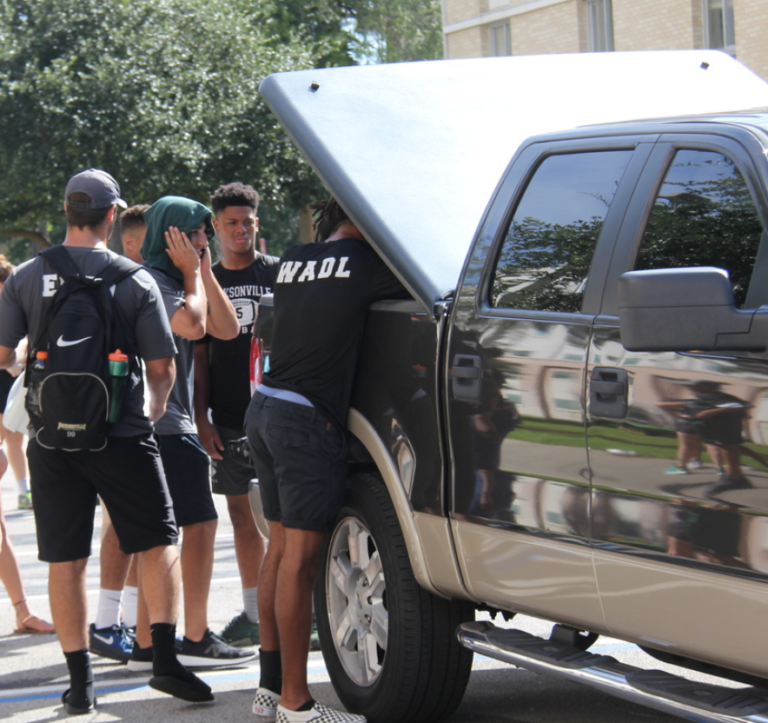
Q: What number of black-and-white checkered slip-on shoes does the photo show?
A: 2